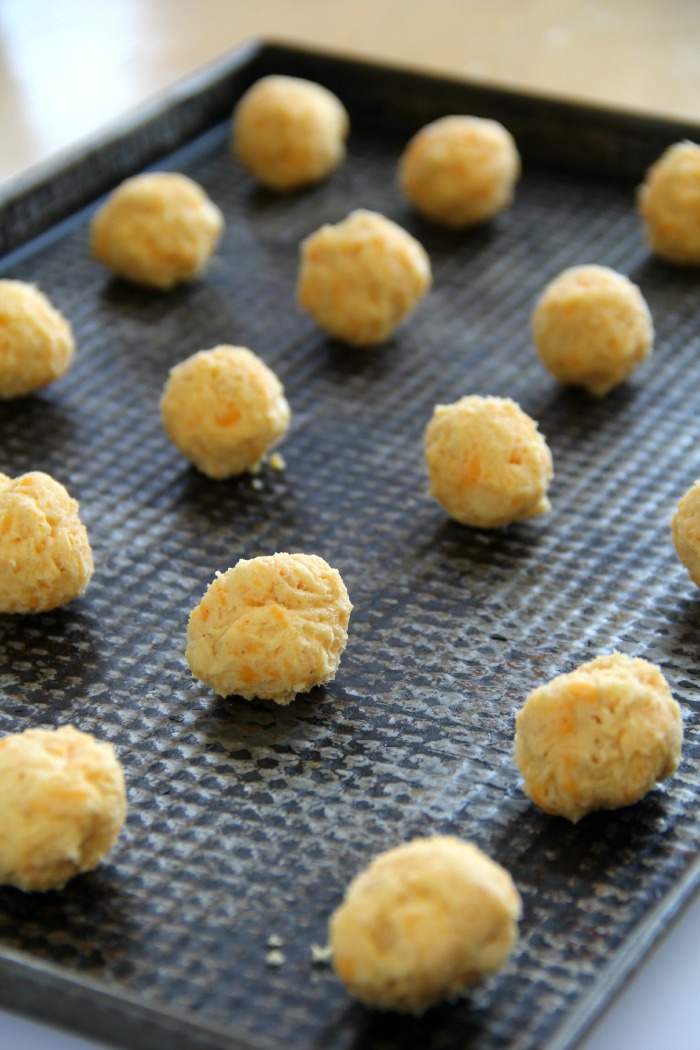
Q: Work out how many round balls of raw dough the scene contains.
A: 15